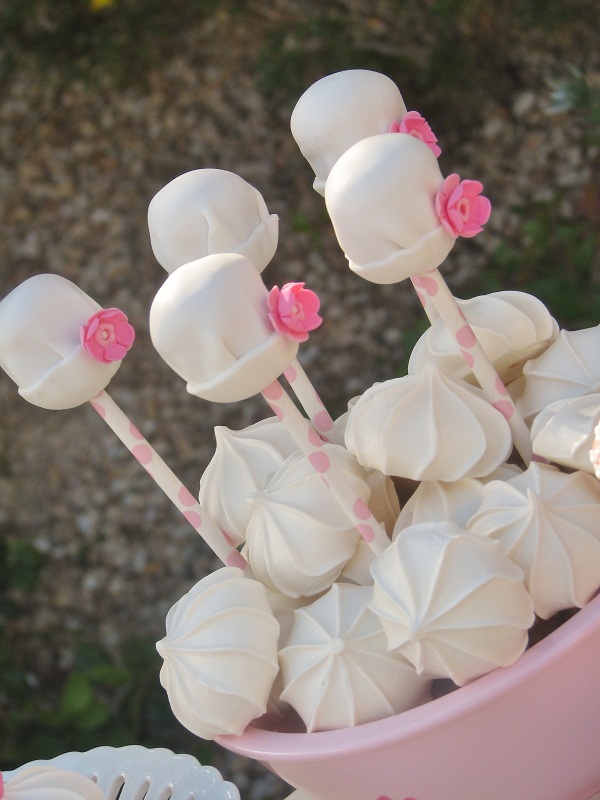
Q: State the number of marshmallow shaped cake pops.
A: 5